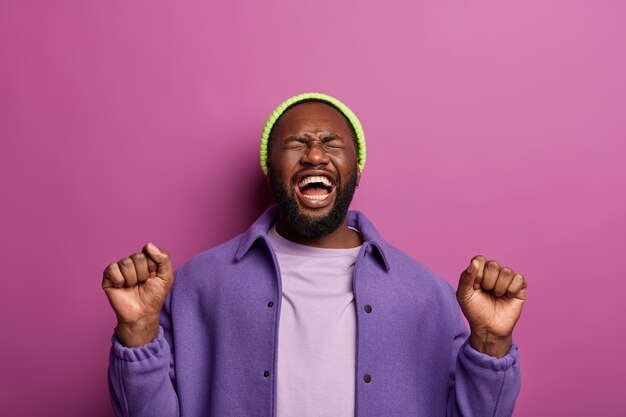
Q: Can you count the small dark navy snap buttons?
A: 4